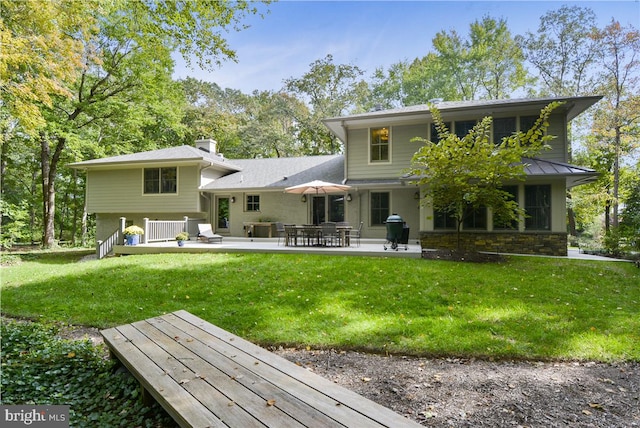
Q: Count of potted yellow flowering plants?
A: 2